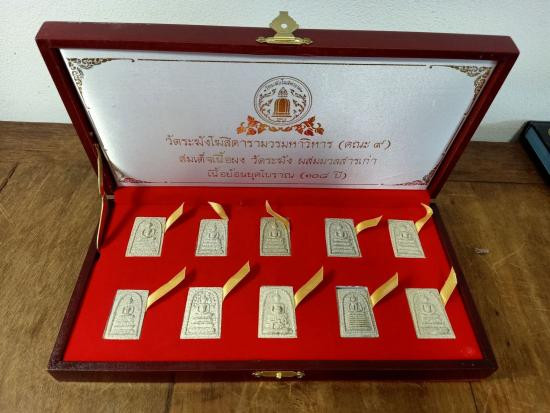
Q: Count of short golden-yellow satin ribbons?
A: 10